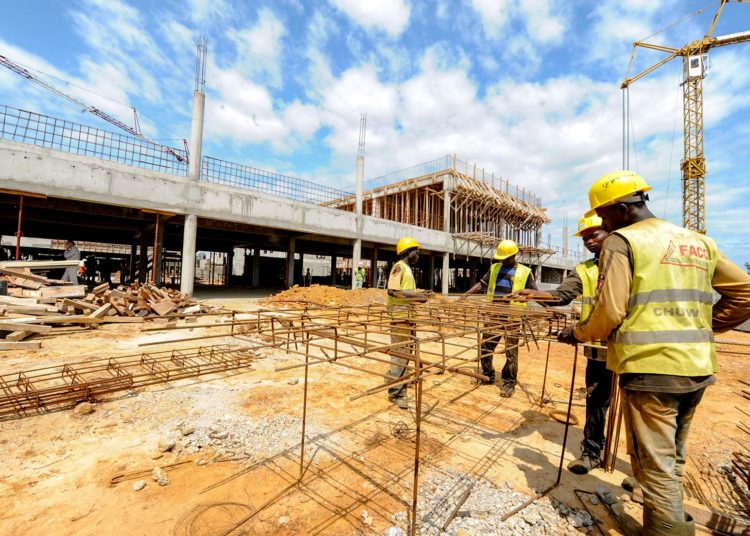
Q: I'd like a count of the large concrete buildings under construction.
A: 1